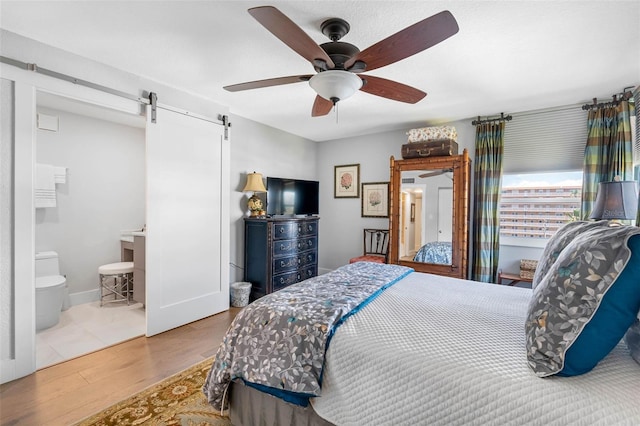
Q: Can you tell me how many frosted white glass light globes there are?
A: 1